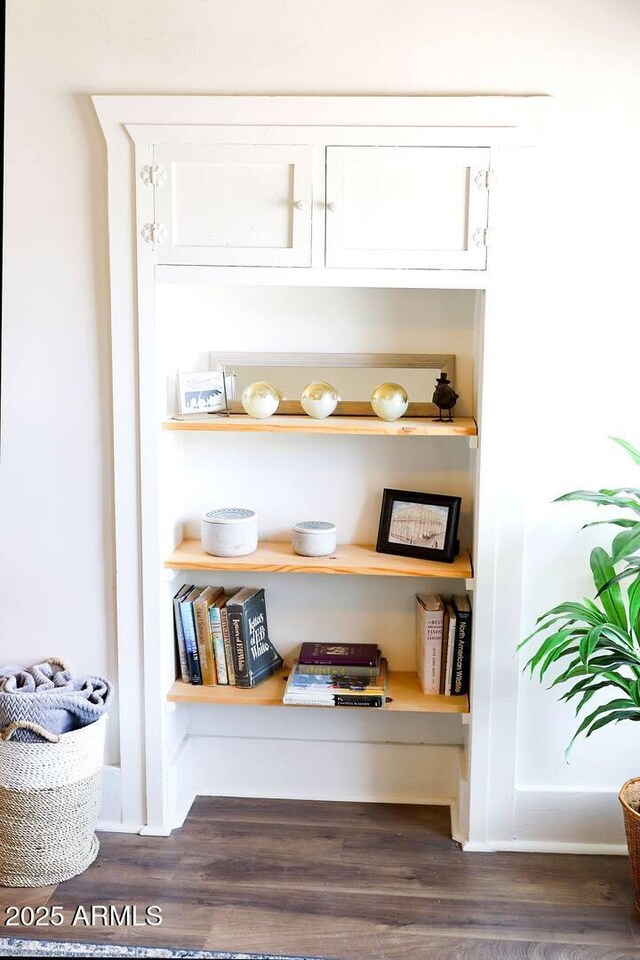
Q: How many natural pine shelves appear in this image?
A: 3